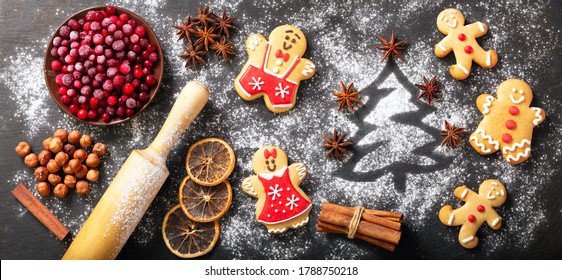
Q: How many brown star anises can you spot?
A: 11